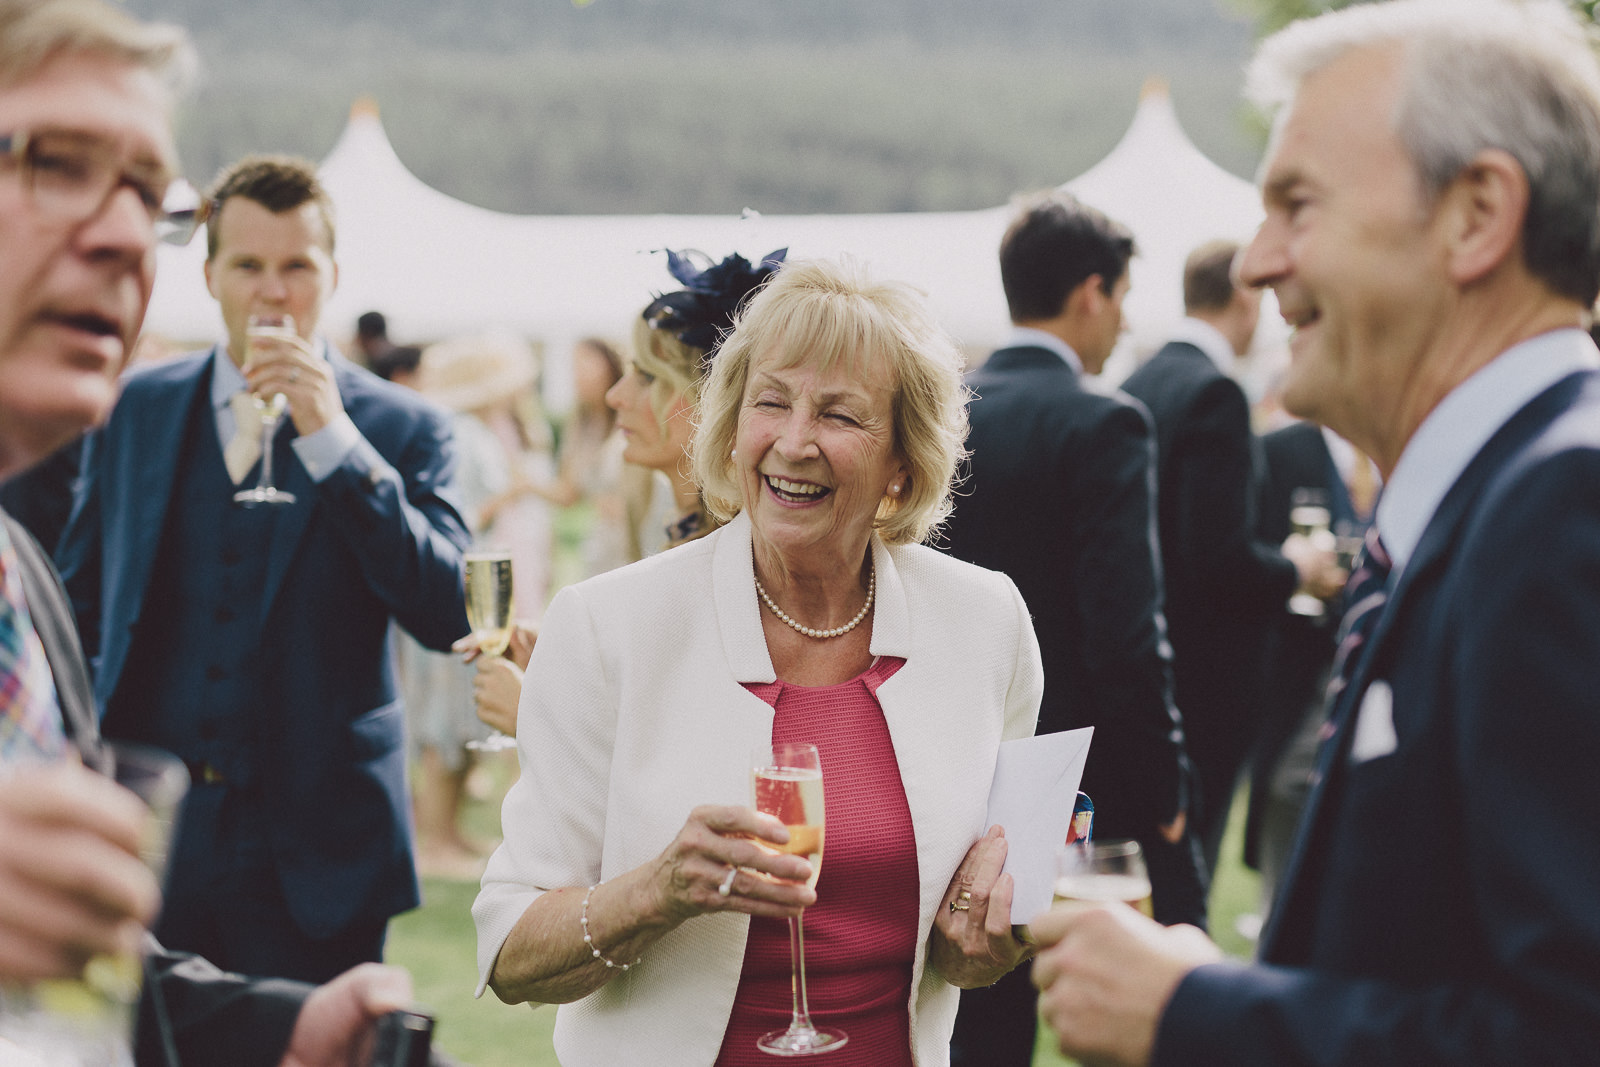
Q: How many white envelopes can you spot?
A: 1